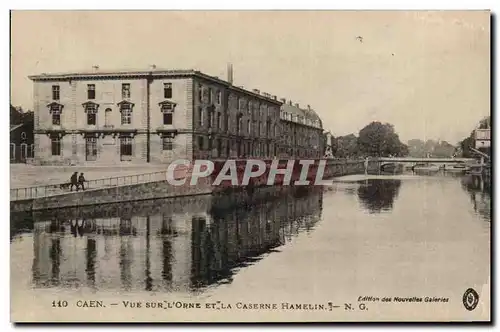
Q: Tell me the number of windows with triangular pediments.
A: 4